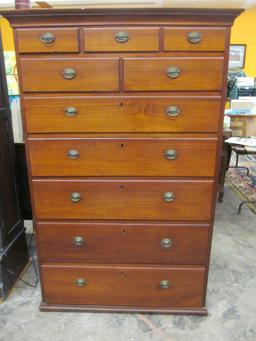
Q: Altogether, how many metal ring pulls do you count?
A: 15